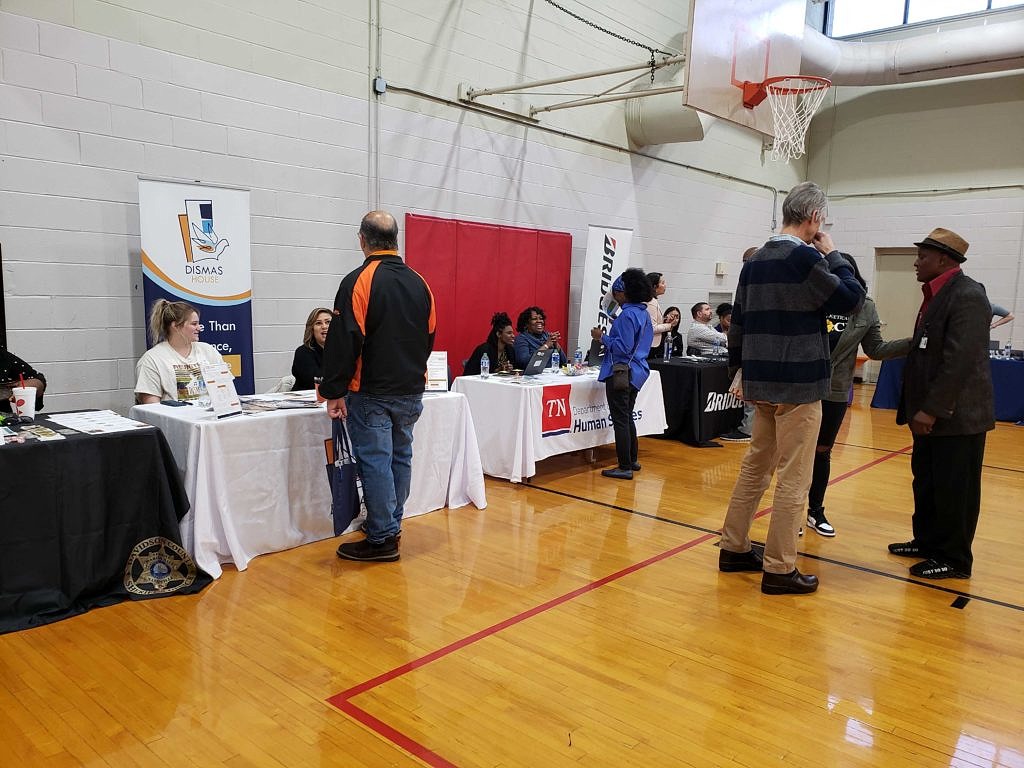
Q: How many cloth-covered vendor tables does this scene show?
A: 5